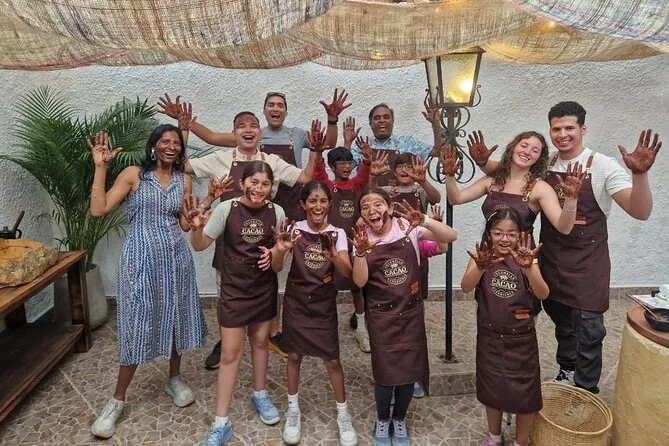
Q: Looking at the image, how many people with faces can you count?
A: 12